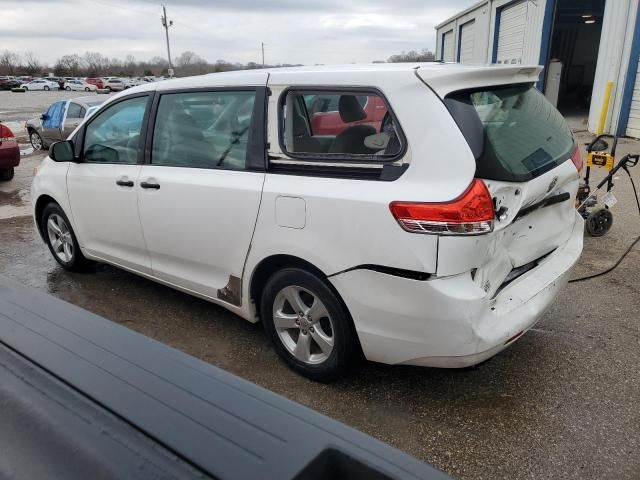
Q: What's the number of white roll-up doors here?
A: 4